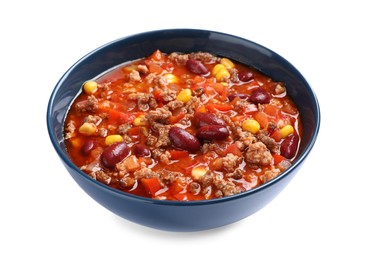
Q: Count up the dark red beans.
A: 11